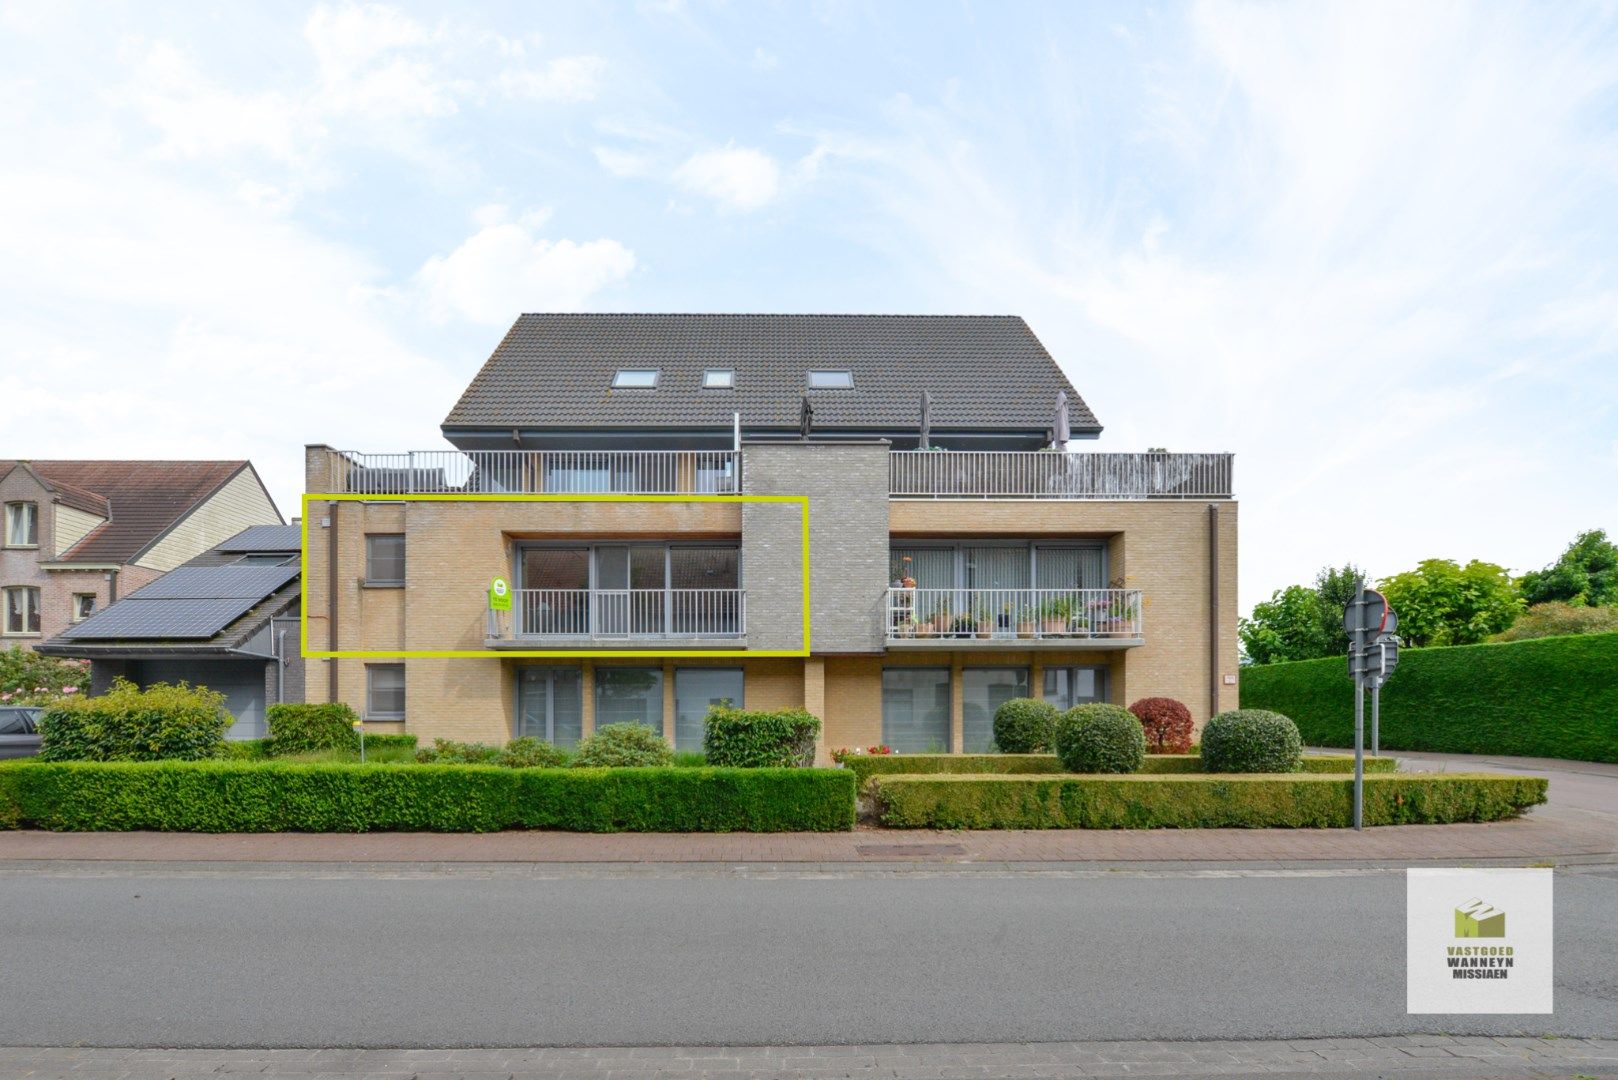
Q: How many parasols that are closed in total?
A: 3